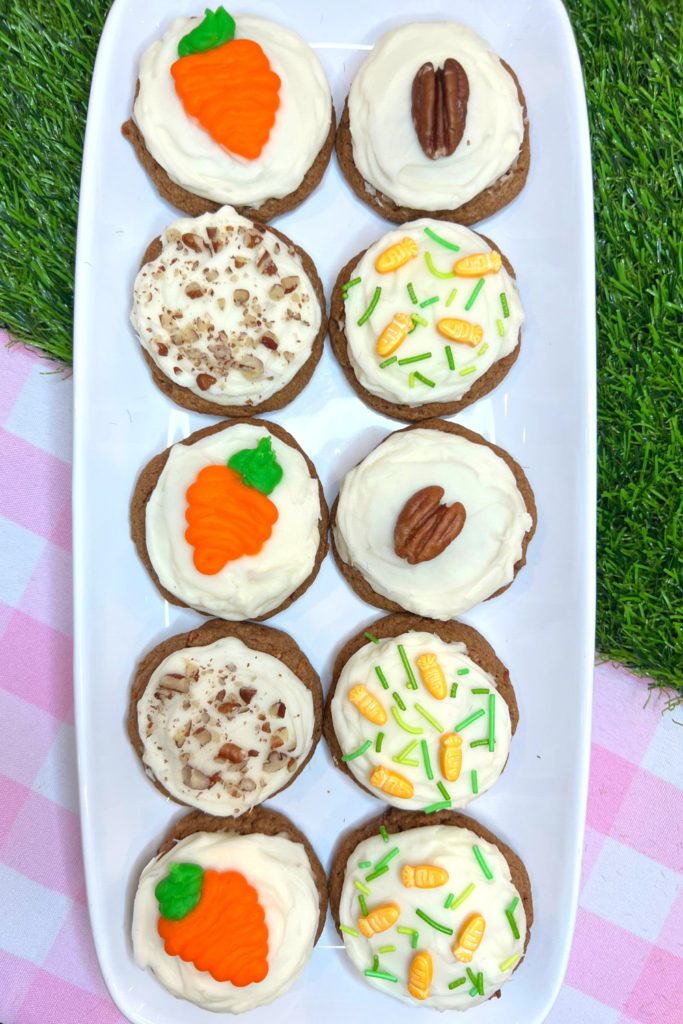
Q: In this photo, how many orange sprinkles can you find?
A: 12